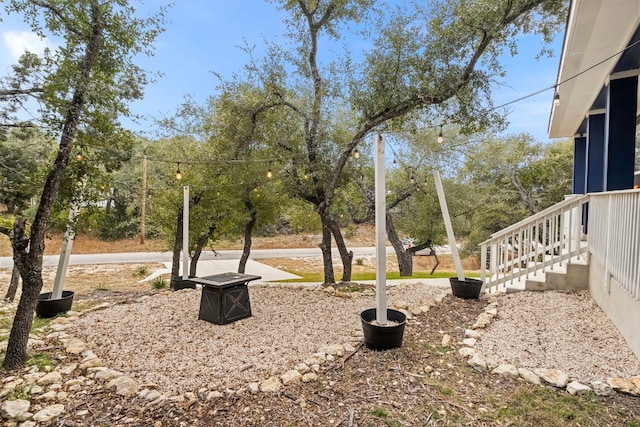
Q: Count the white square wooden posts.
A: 4